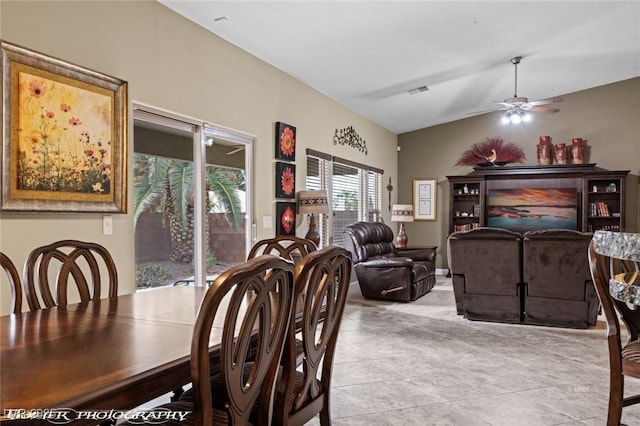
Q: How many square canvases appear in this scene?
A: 3